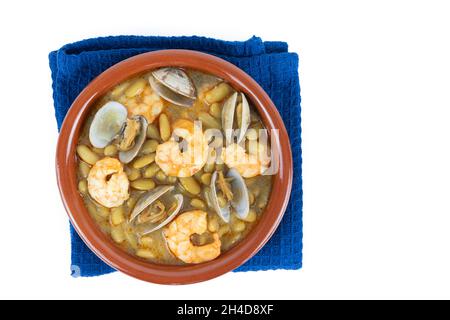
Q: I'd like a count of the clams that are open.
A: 5